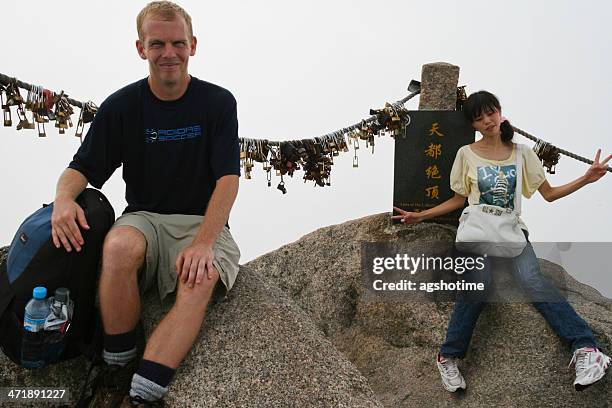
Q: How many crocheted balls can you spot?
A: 0